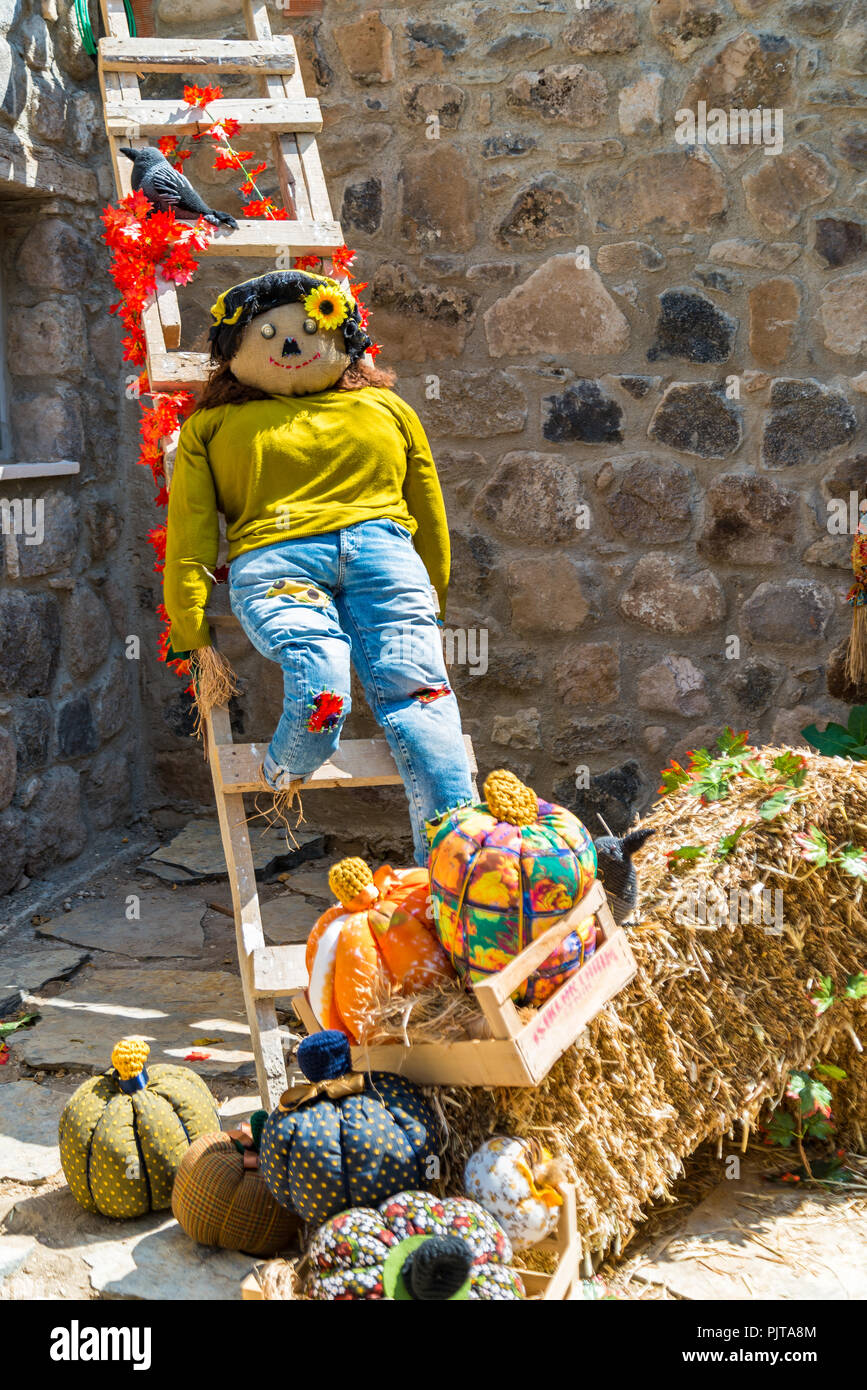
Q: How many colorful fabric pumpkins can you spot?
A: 7